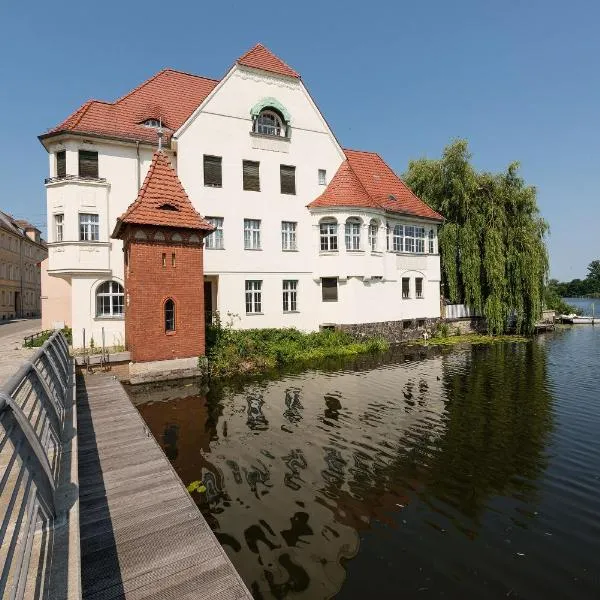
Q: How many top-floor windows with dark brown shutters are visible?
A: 5